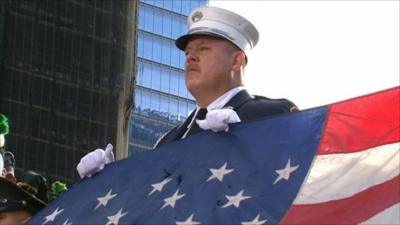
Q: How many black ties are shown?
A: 1